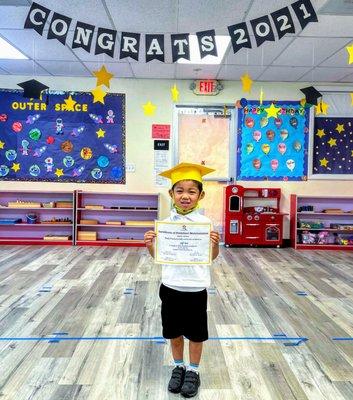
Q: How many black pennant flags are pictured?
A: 12